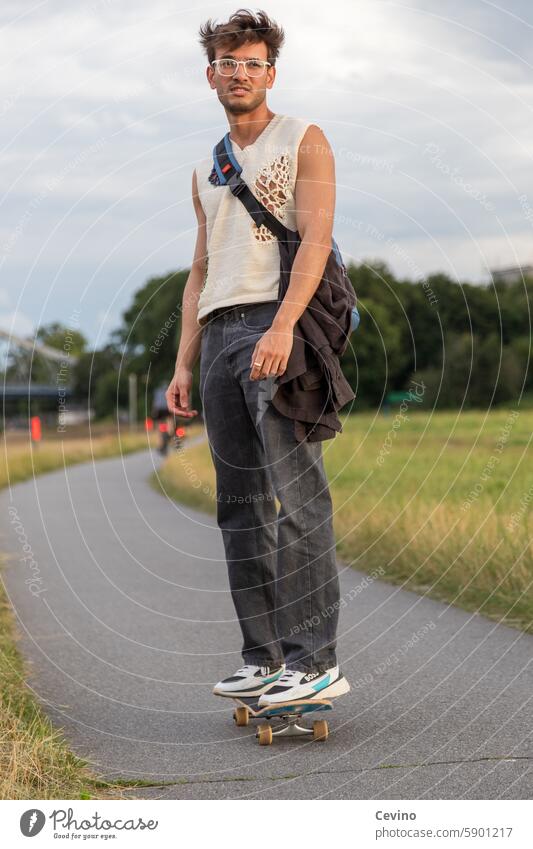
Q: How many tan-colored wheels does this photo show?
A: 3